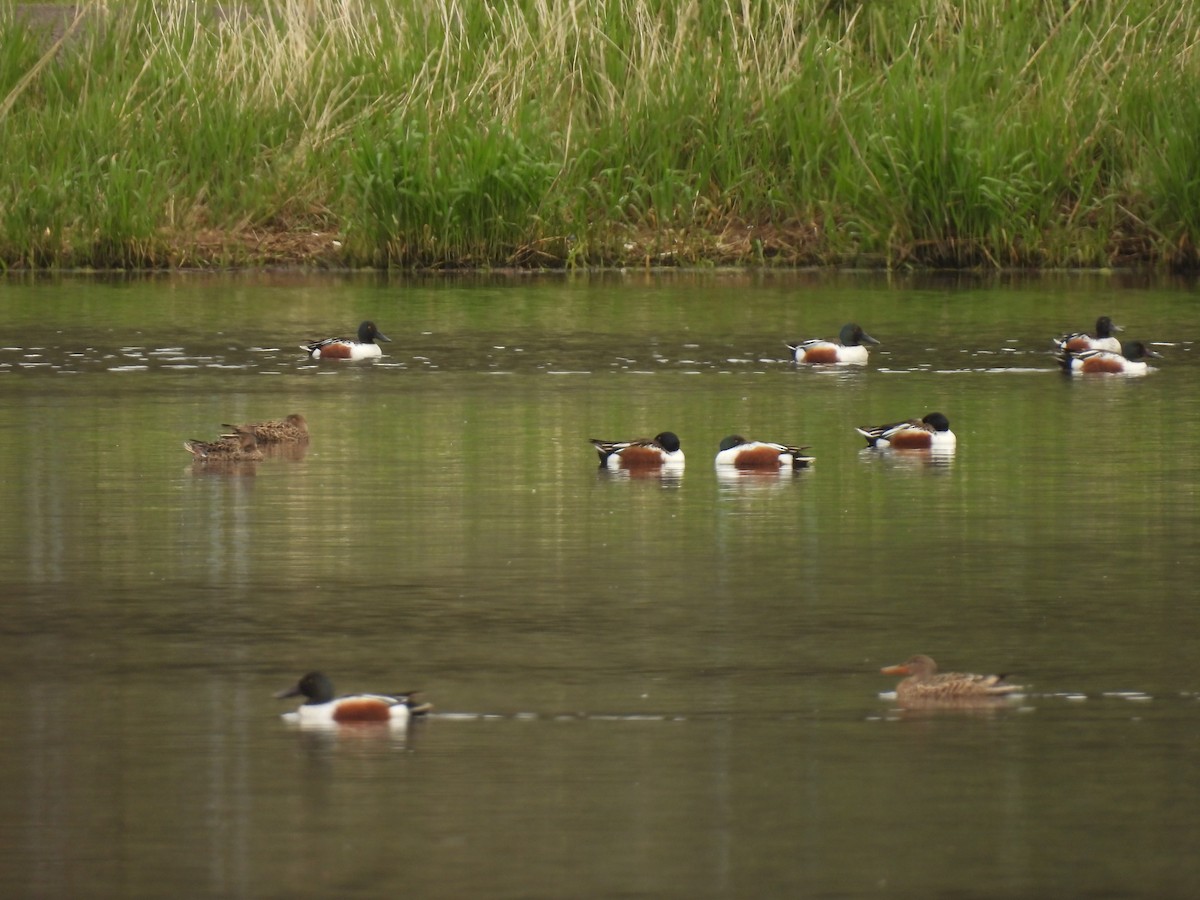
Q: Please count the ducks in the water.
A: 11